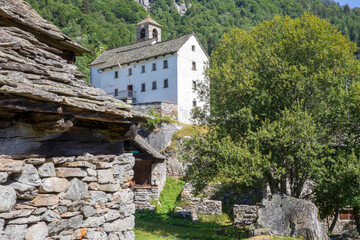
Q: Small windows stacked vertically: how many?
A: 4